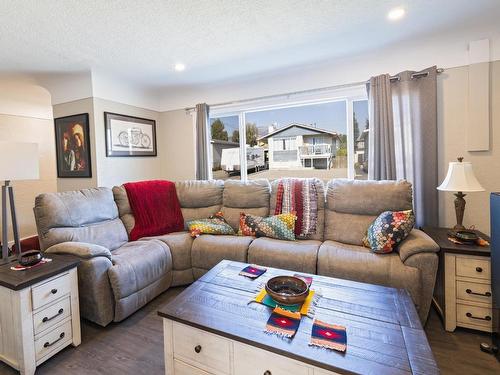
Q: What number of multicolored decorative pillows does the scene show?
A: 3